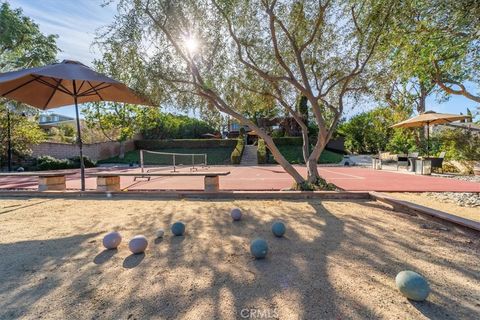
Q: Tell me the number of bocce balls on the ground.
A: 8